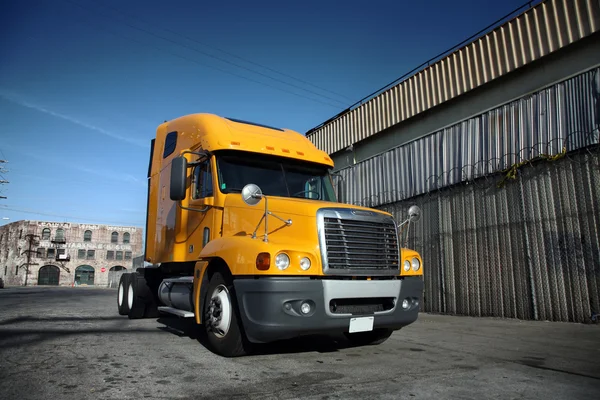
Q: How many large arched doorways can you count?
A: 3